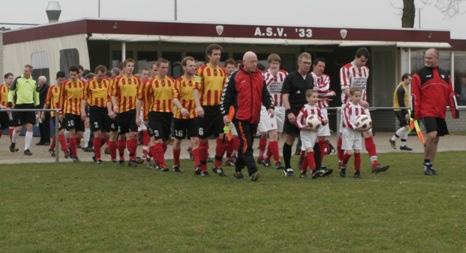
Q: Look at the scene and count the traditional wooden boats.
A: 0